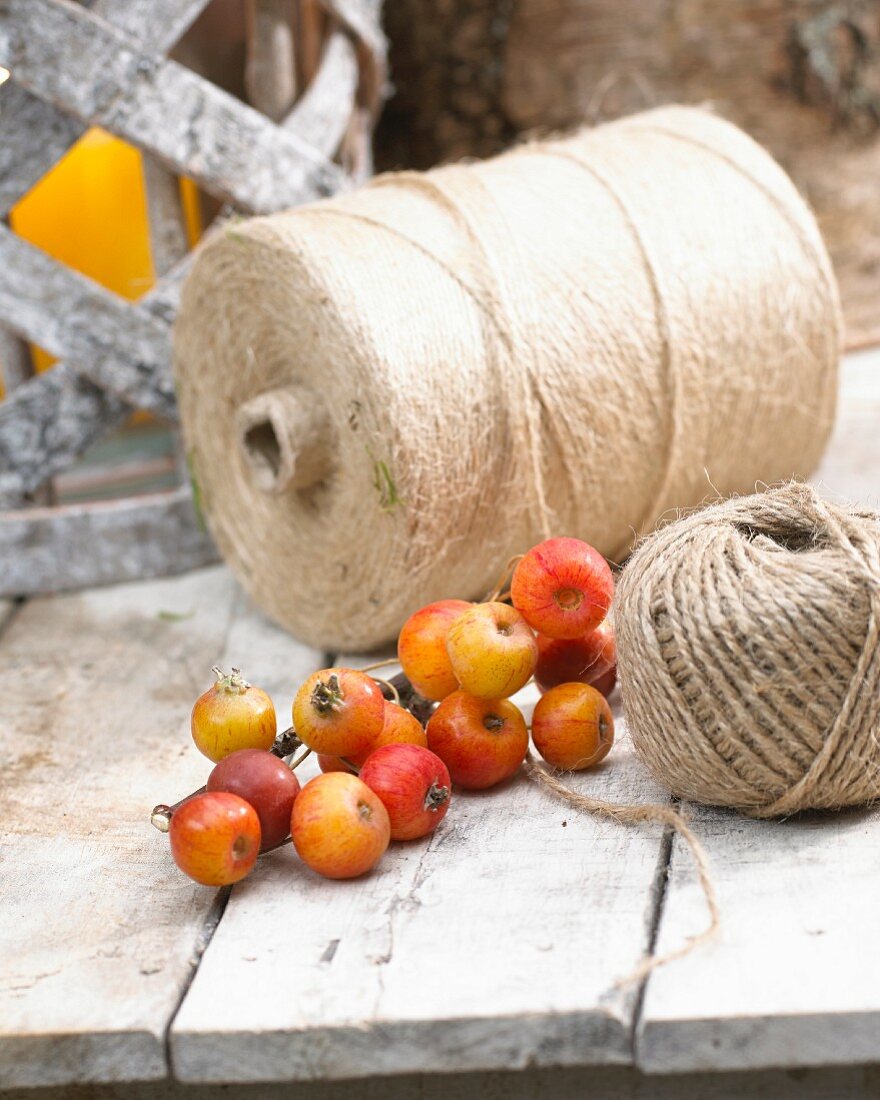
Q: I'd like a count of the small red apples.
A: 13